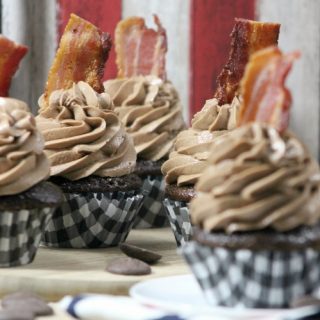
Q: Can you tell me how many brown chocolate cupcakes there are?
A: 5